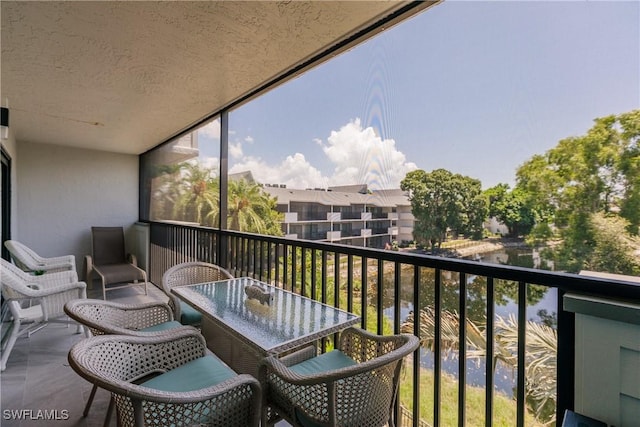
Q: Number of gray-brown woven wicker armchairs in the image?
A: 4